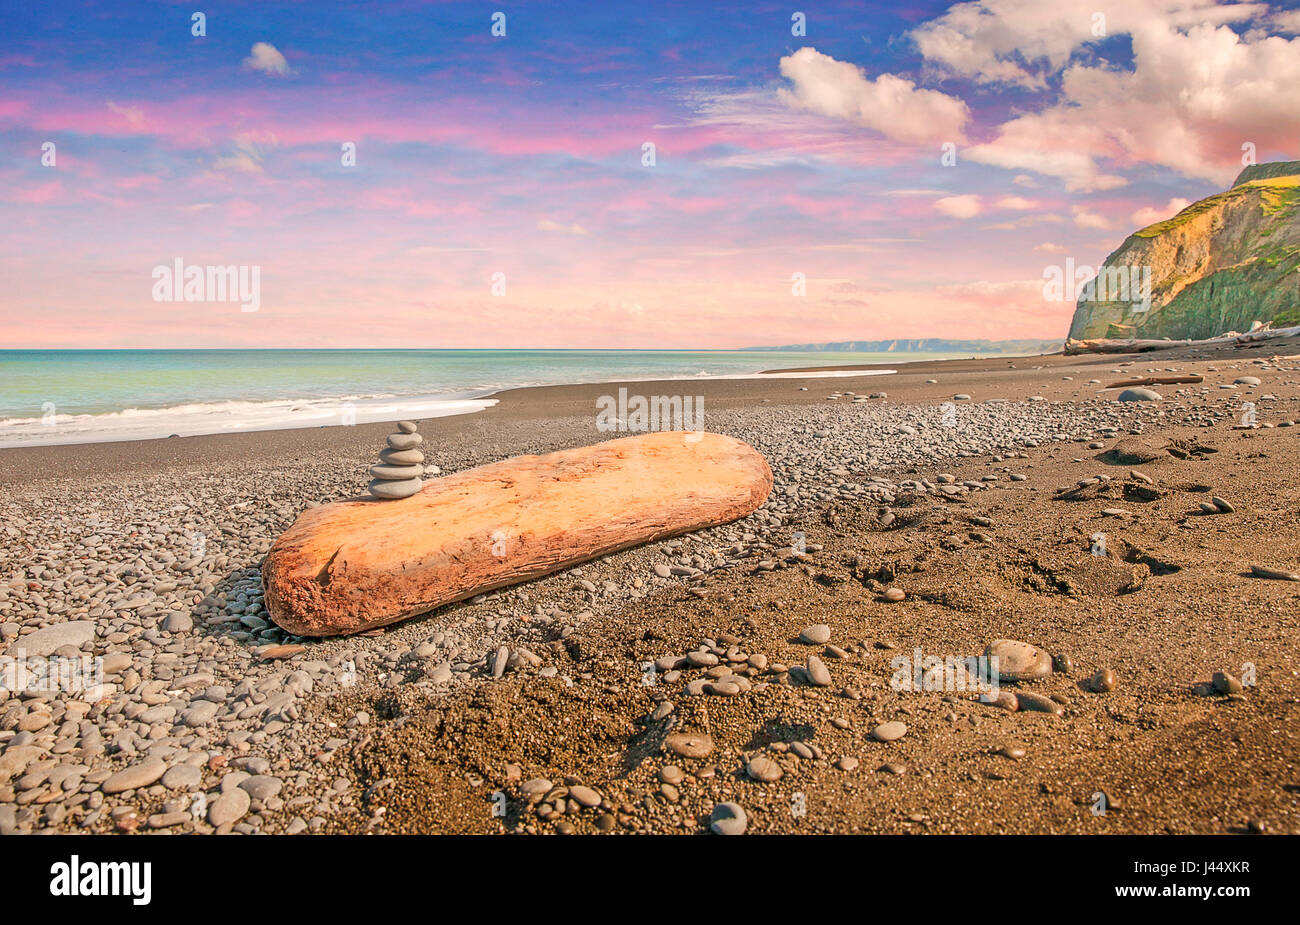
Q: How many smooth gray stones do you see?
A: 5